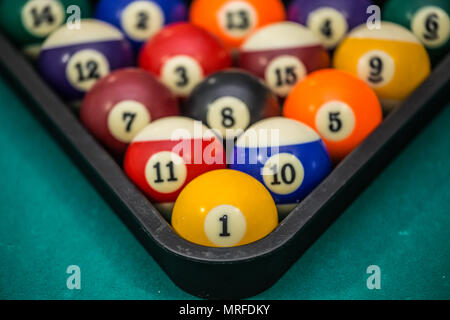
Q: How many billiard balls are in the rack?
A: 15